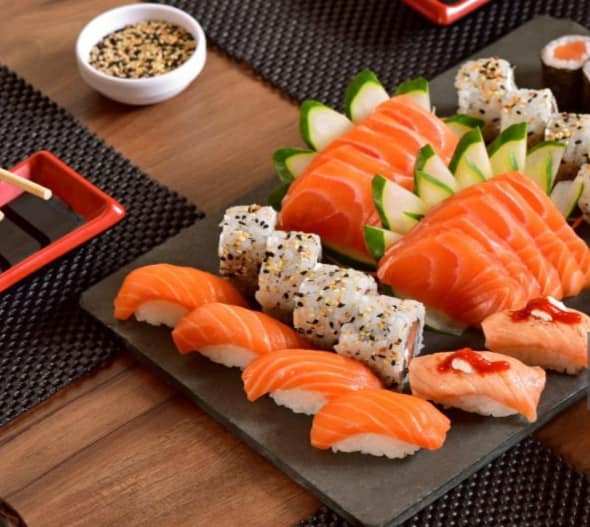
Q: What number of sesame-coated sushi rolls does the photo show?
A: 8